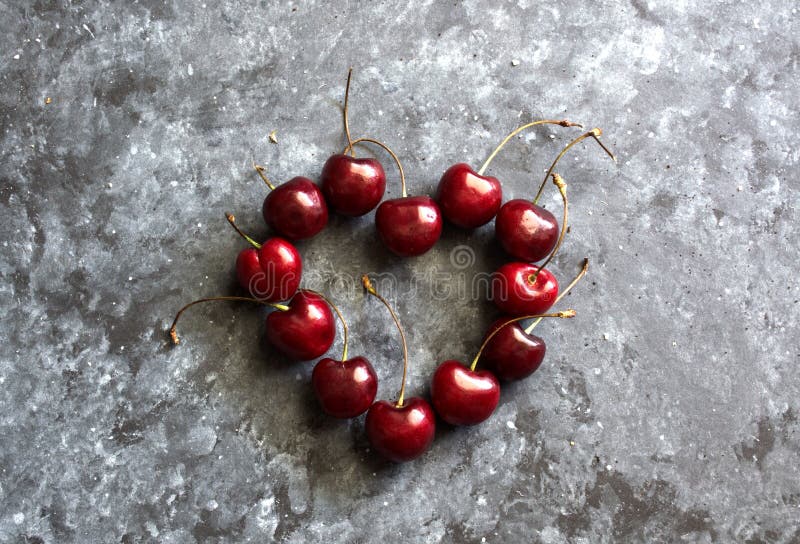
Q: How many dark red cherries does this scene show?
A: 12